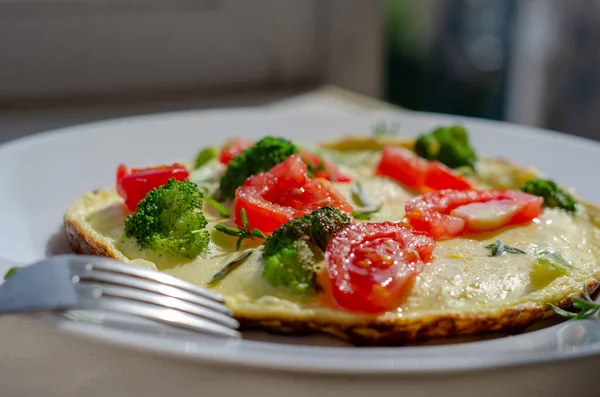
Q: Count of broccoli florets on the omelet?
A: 5